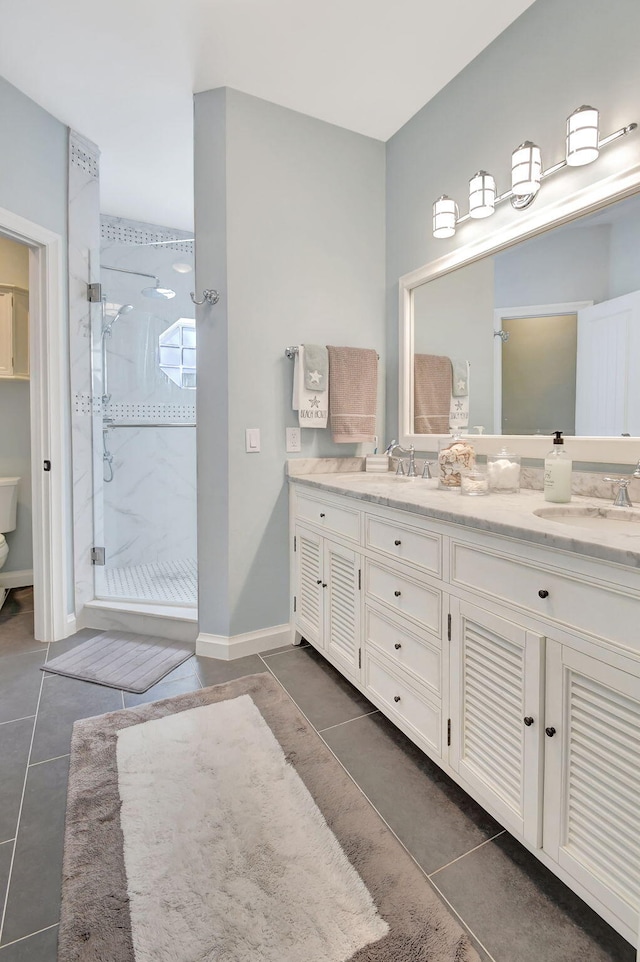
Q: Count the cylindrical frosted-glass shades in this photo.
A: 4